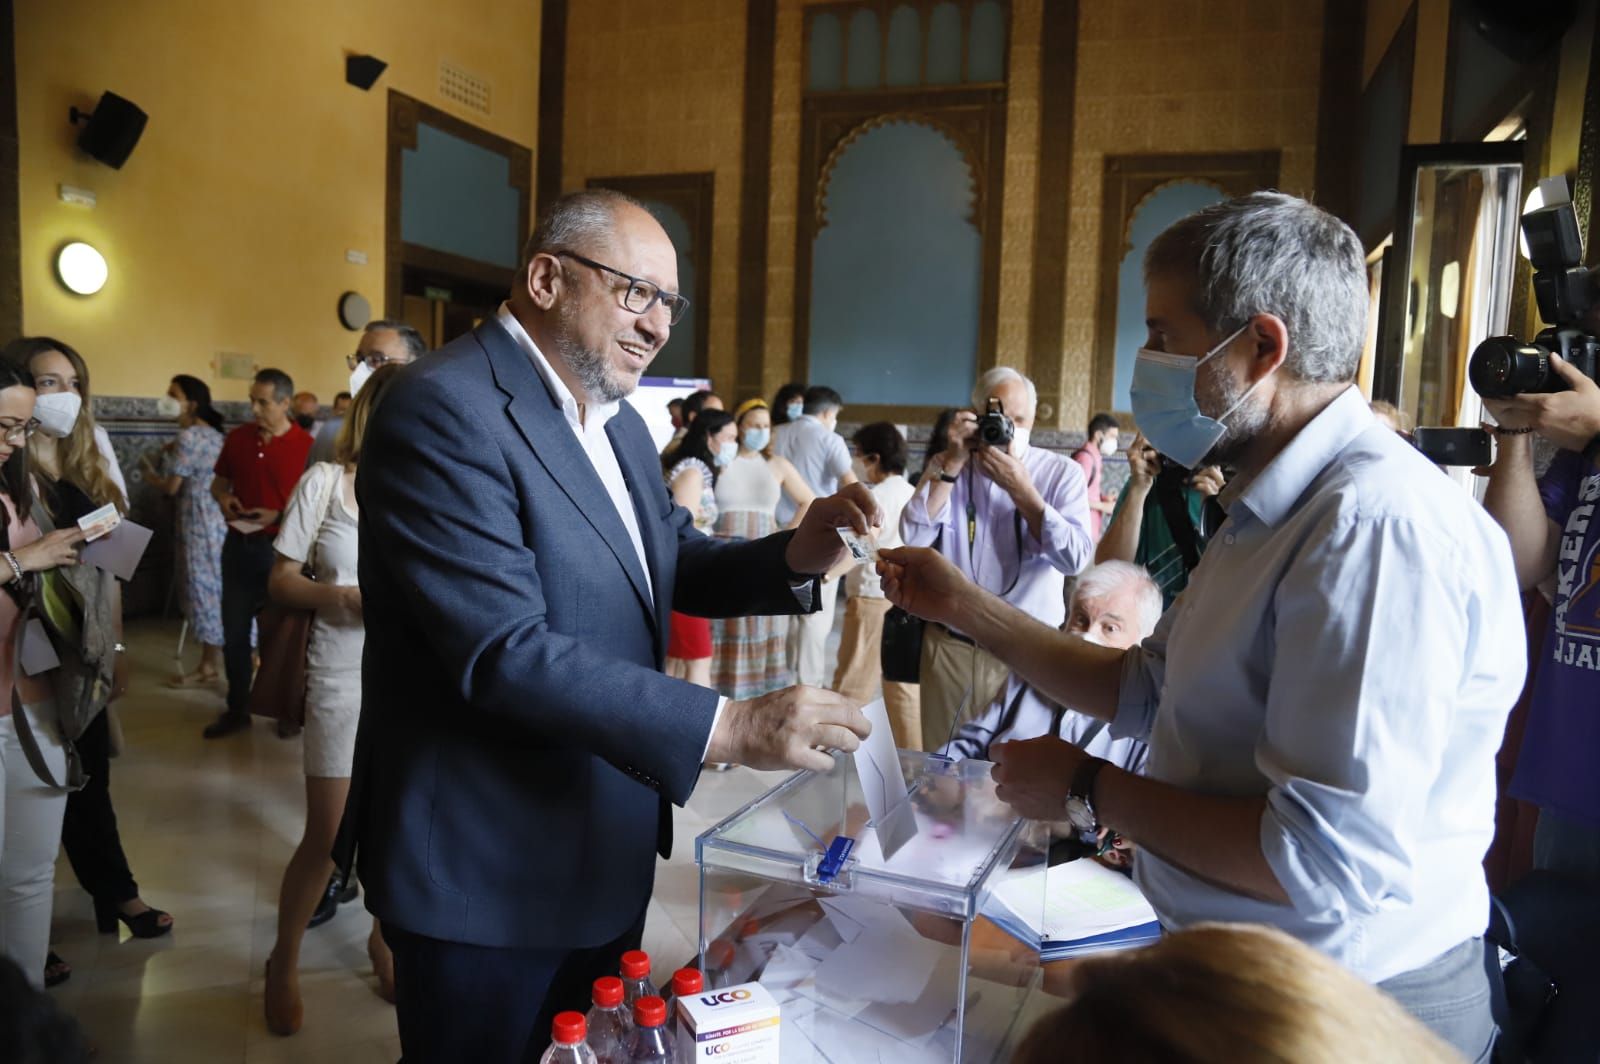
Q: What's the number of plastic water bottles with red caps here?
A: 5